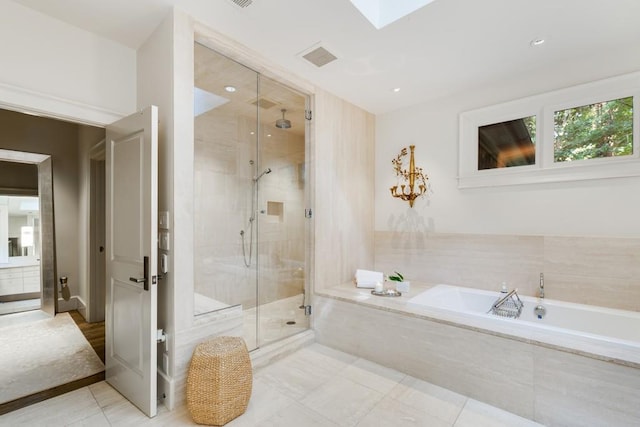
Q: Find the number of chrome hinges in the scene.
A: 3